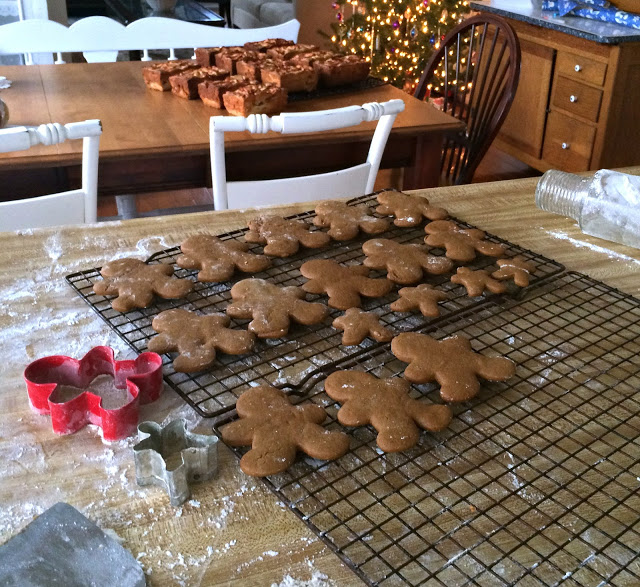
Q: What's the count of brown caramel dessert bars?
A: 12